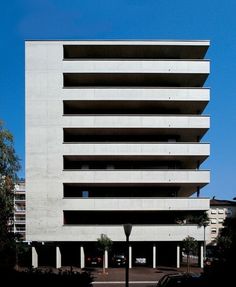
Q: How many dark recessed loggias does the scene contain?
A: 7